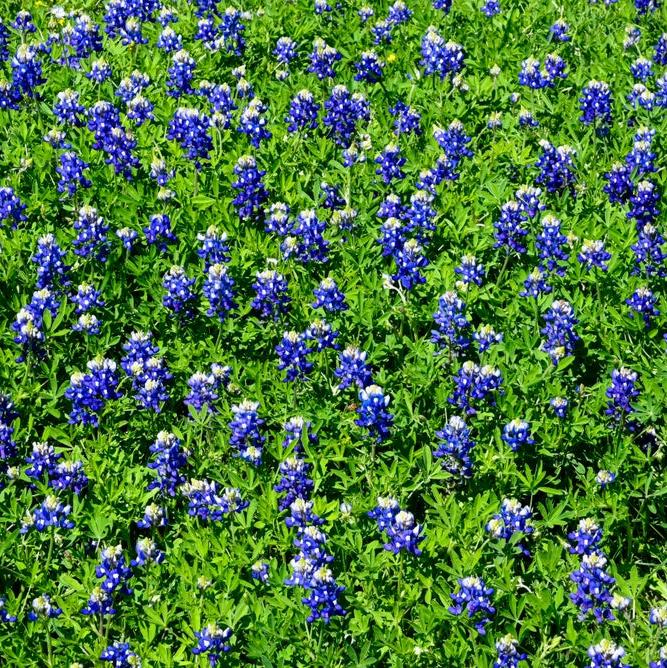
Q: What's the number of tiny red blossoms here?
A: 0